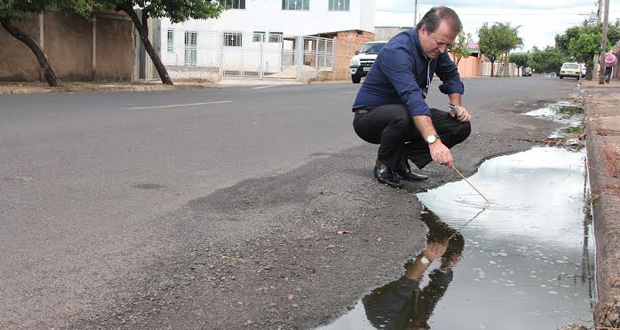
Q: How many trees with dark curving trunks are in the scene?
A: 2